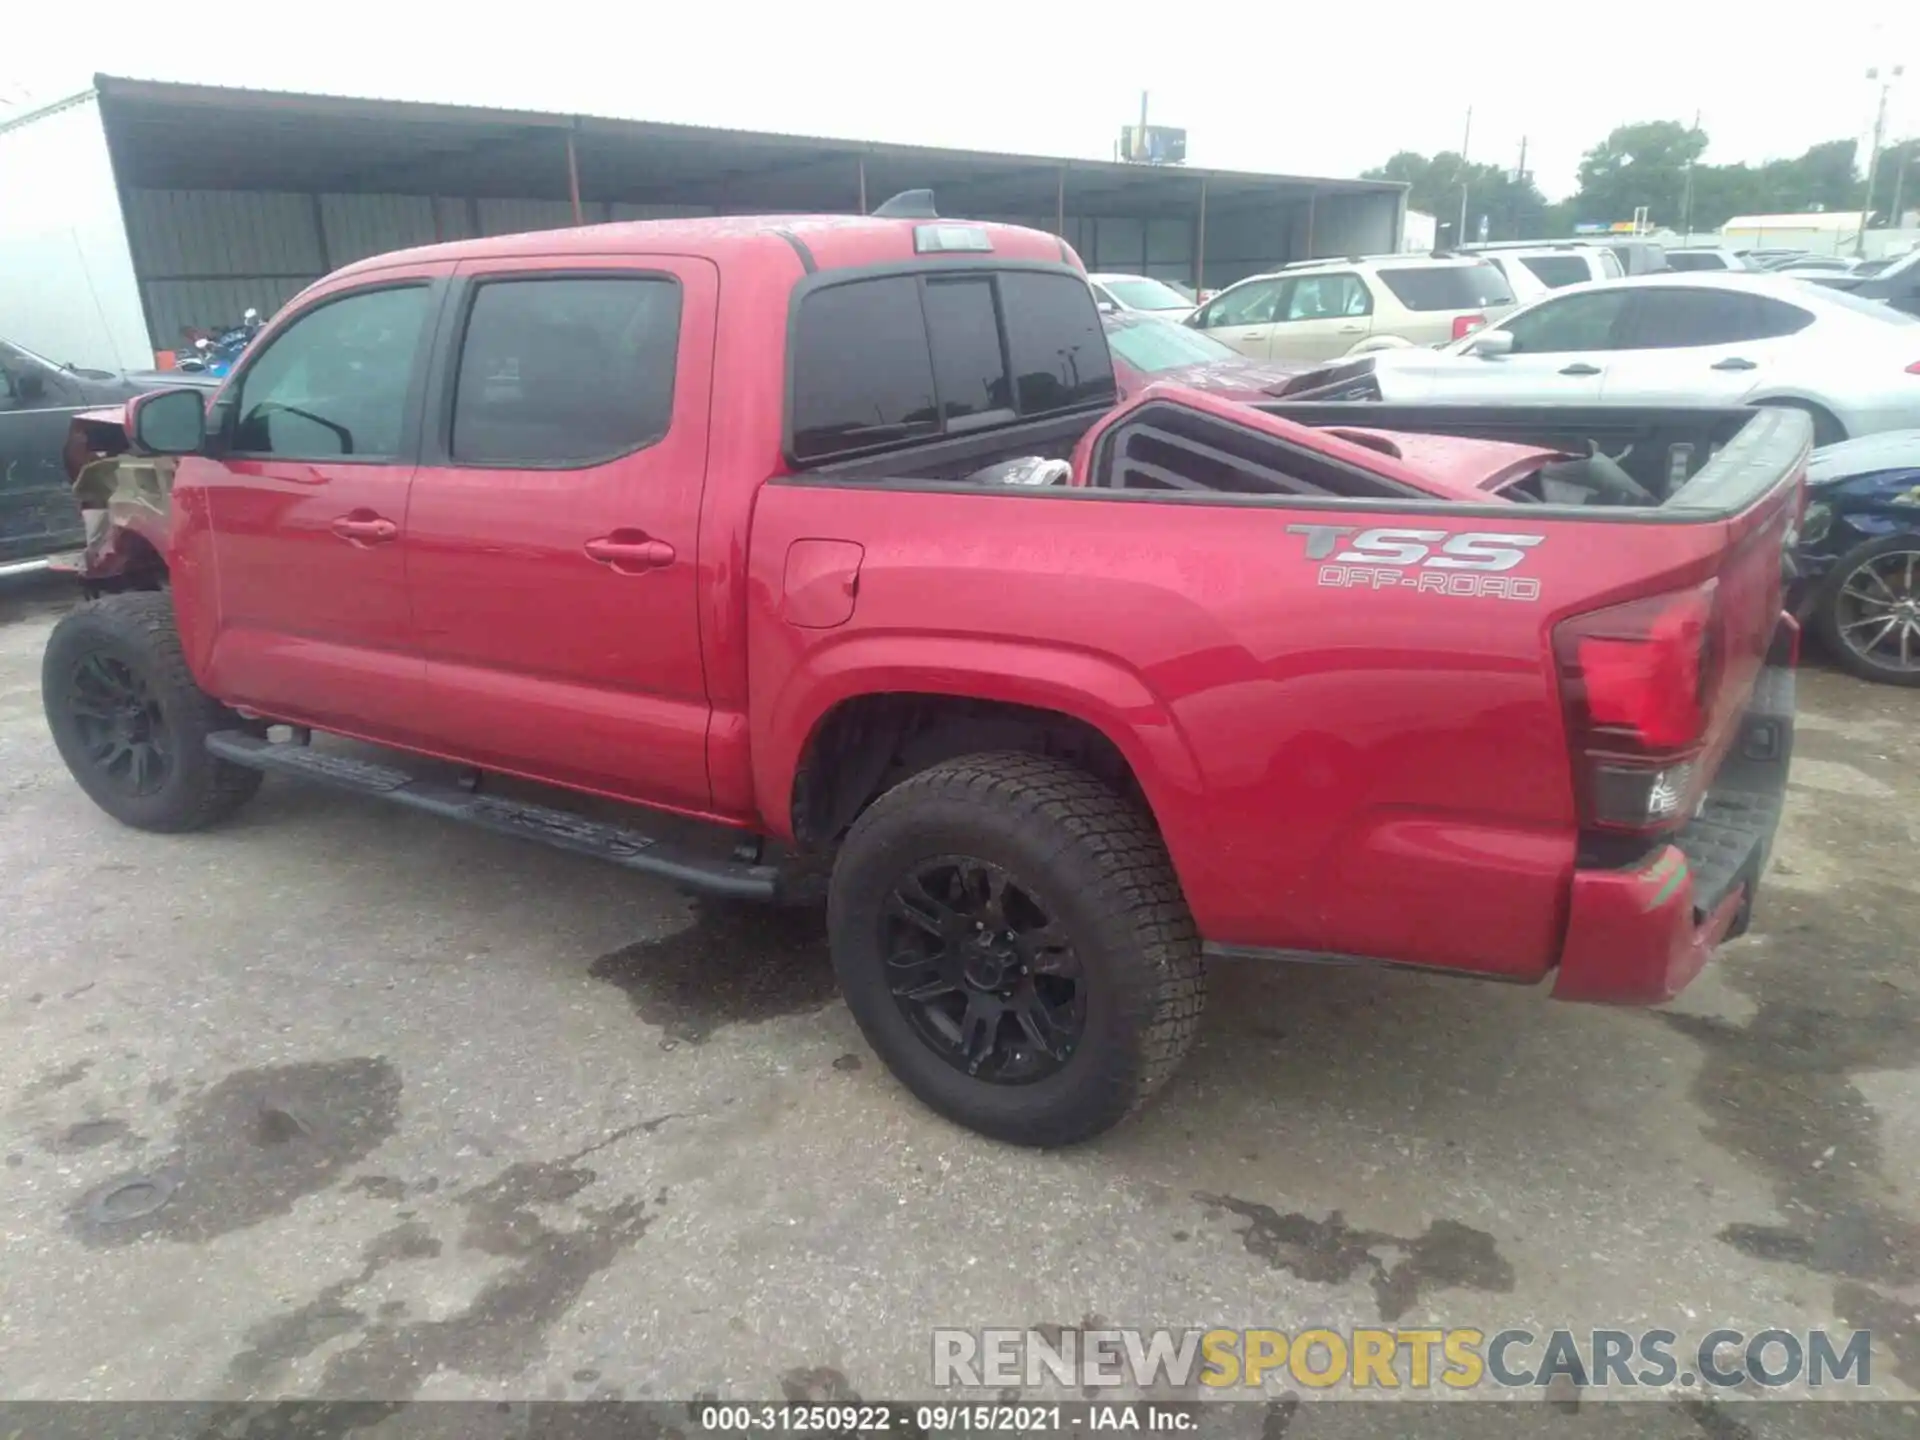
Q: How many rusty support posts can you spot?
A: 5